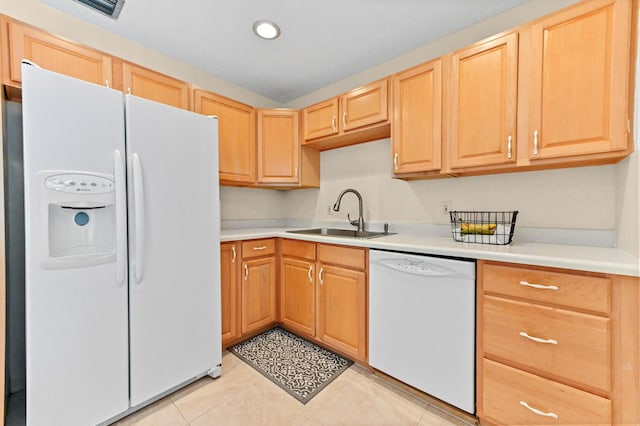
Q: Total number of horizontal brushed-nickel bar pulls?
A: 4